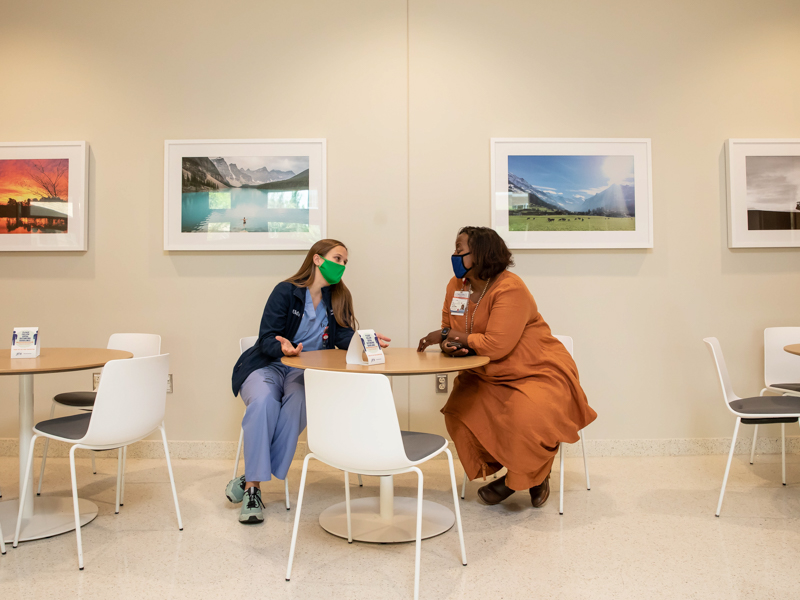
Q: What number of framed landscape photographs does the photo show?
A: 4